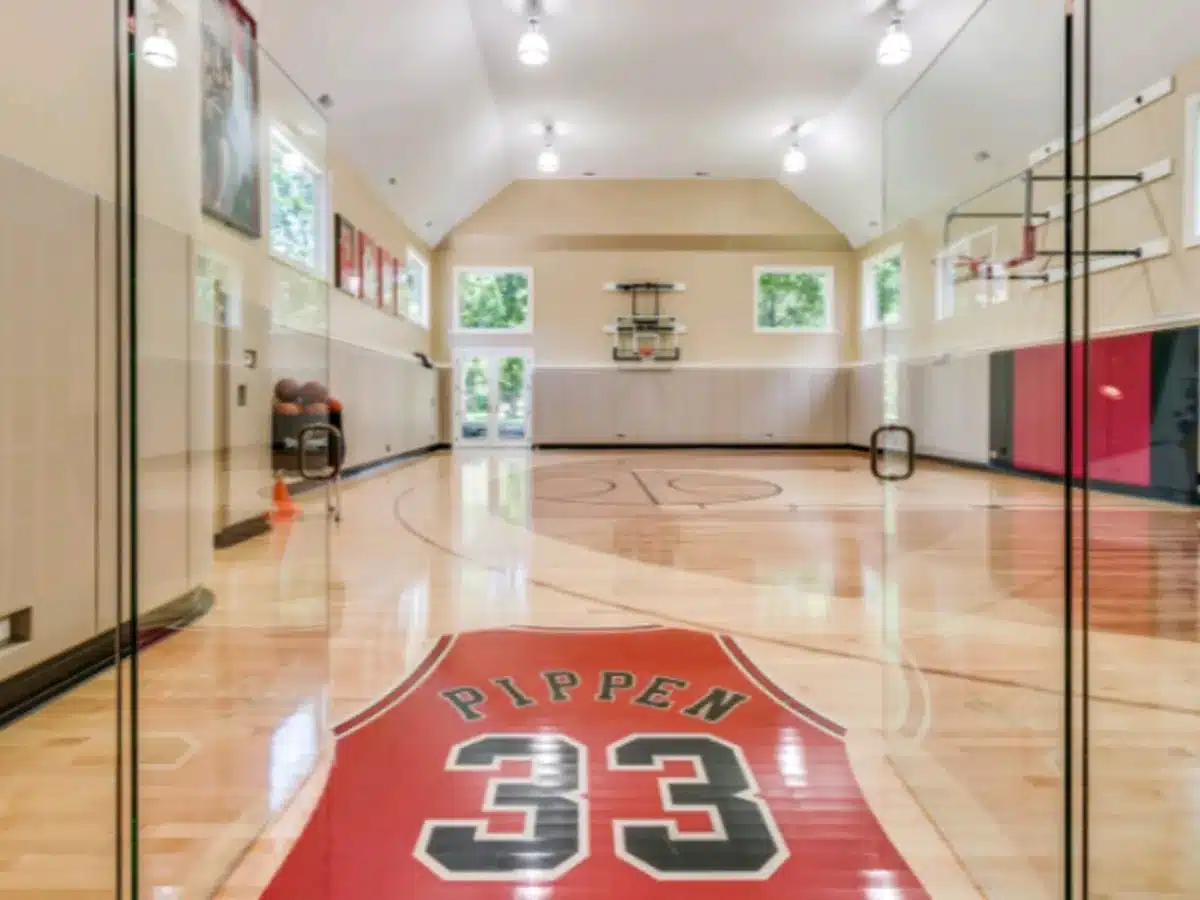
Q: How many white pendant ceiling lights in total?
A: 5